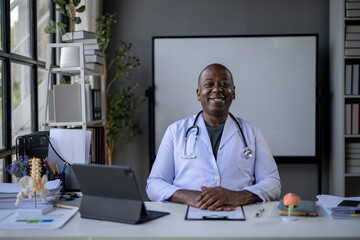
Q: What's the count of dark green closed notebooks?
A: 1